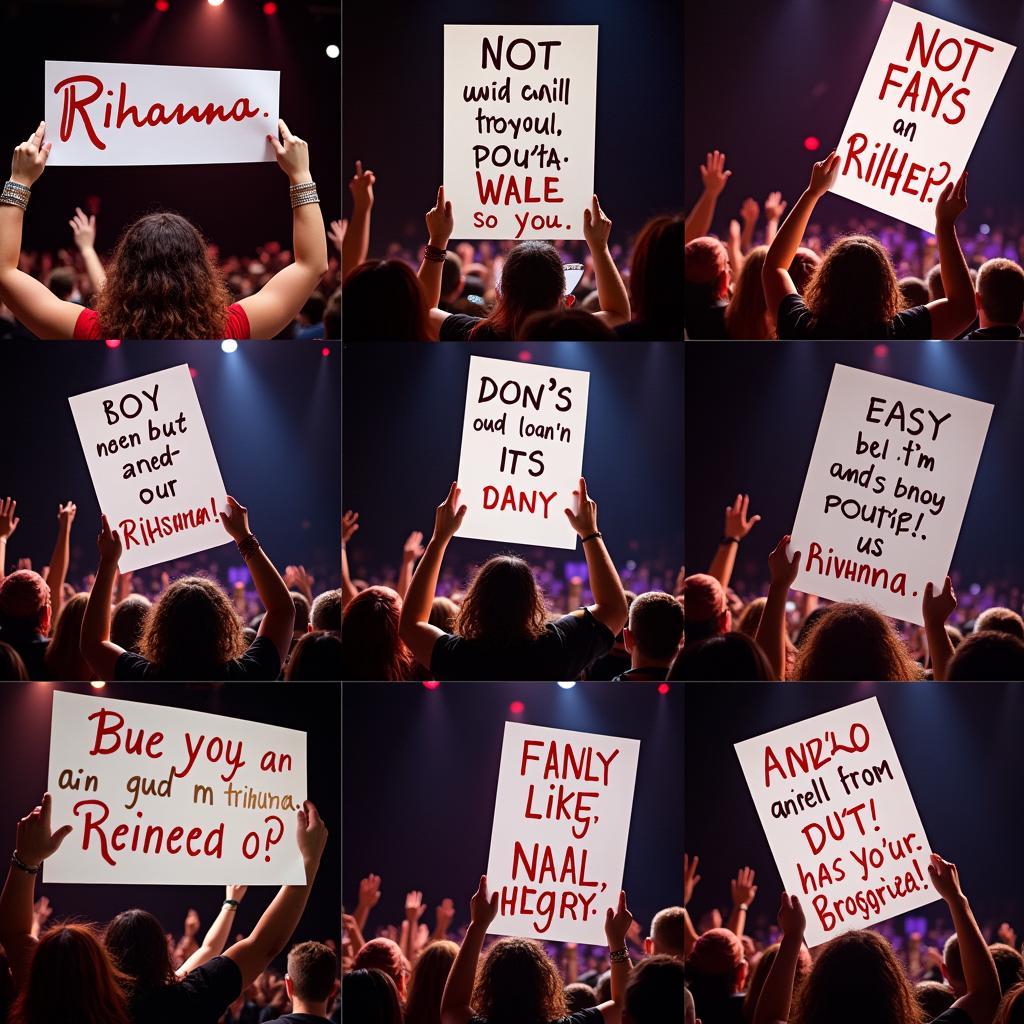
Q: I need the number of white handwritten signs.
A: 9